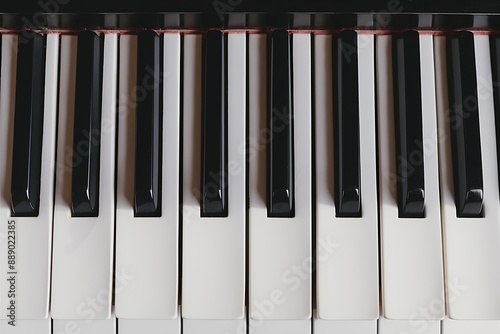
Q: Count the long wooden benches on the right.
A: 0